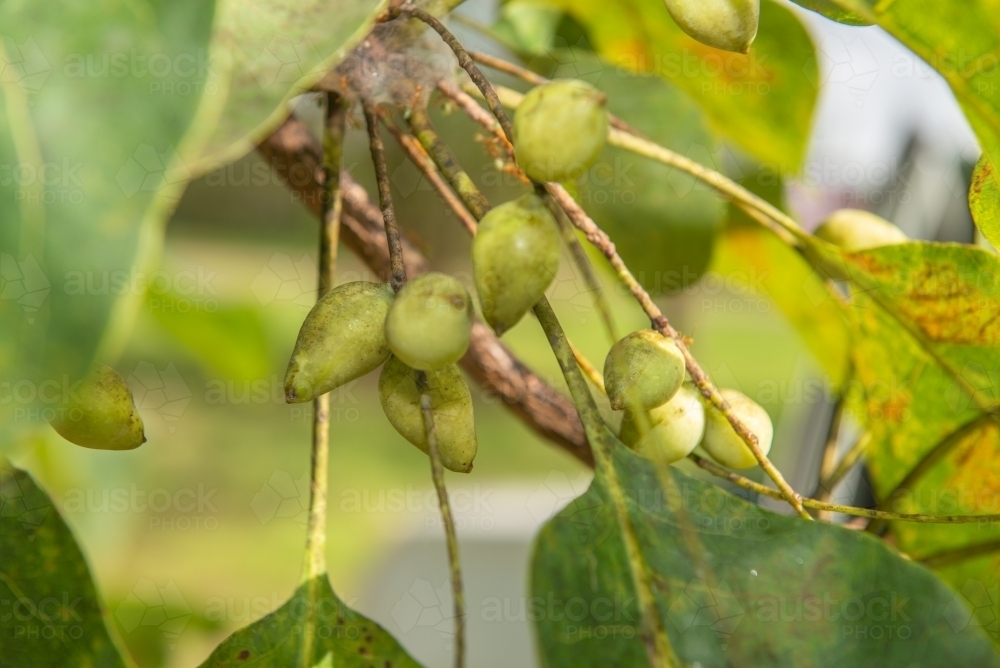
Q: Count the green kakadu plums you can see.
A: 11